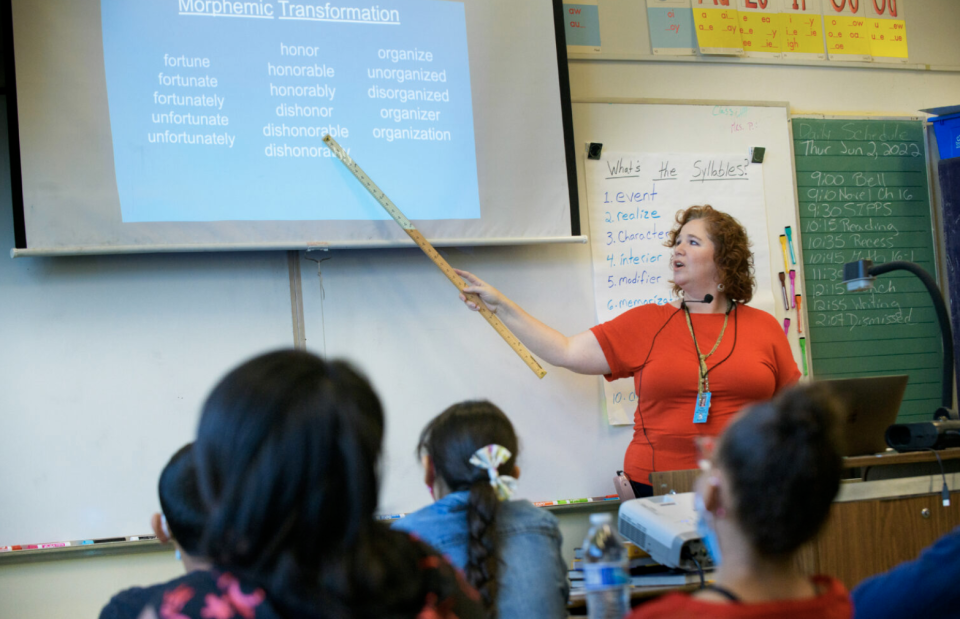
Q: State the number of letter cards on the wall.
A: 7